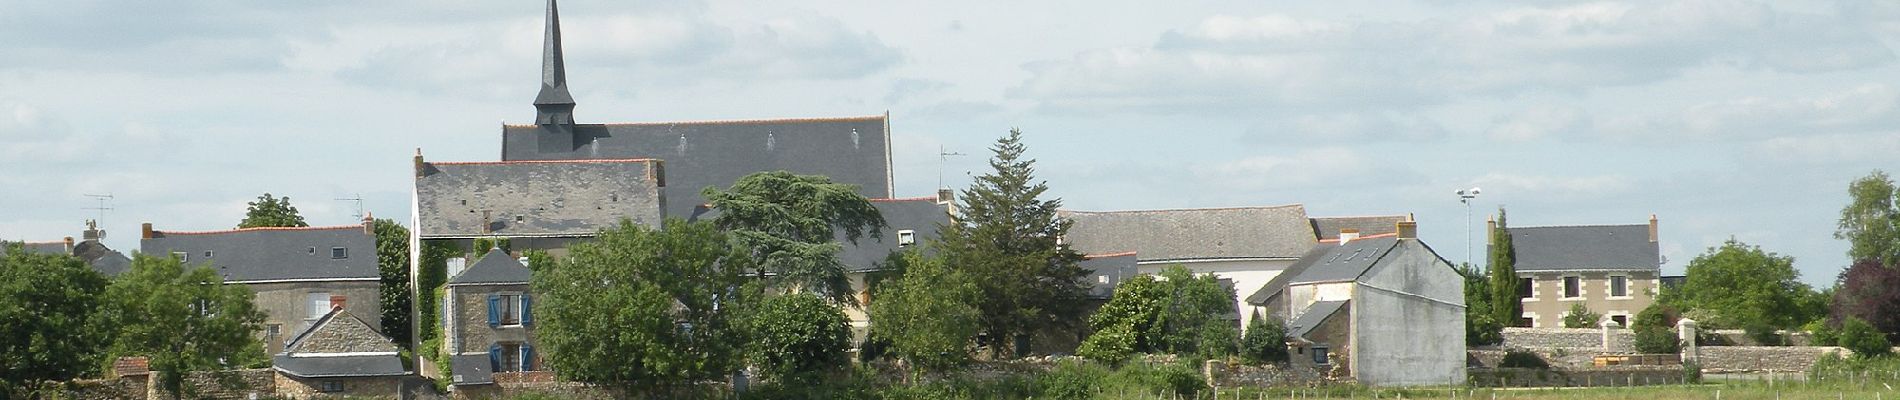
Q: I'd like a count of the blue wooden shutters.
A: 4